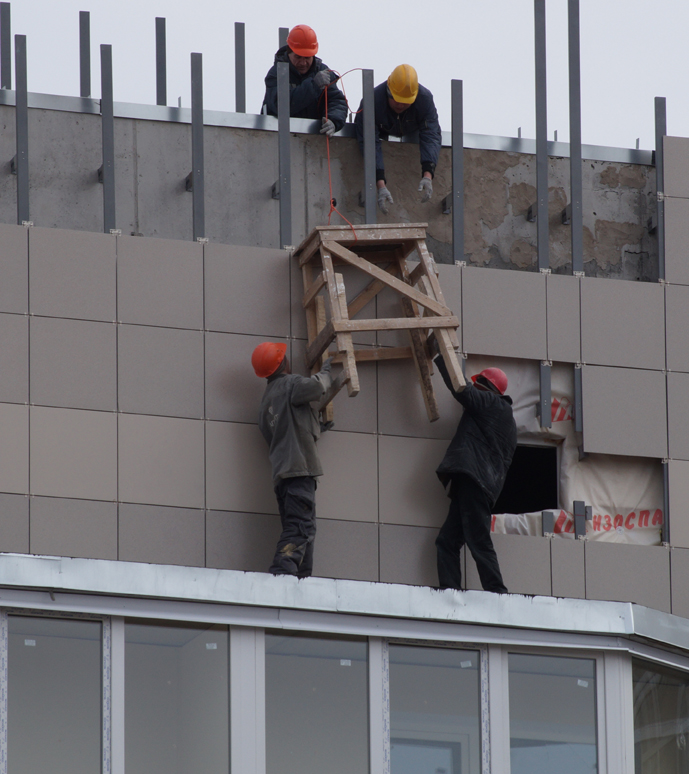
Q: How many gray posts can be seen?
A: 14